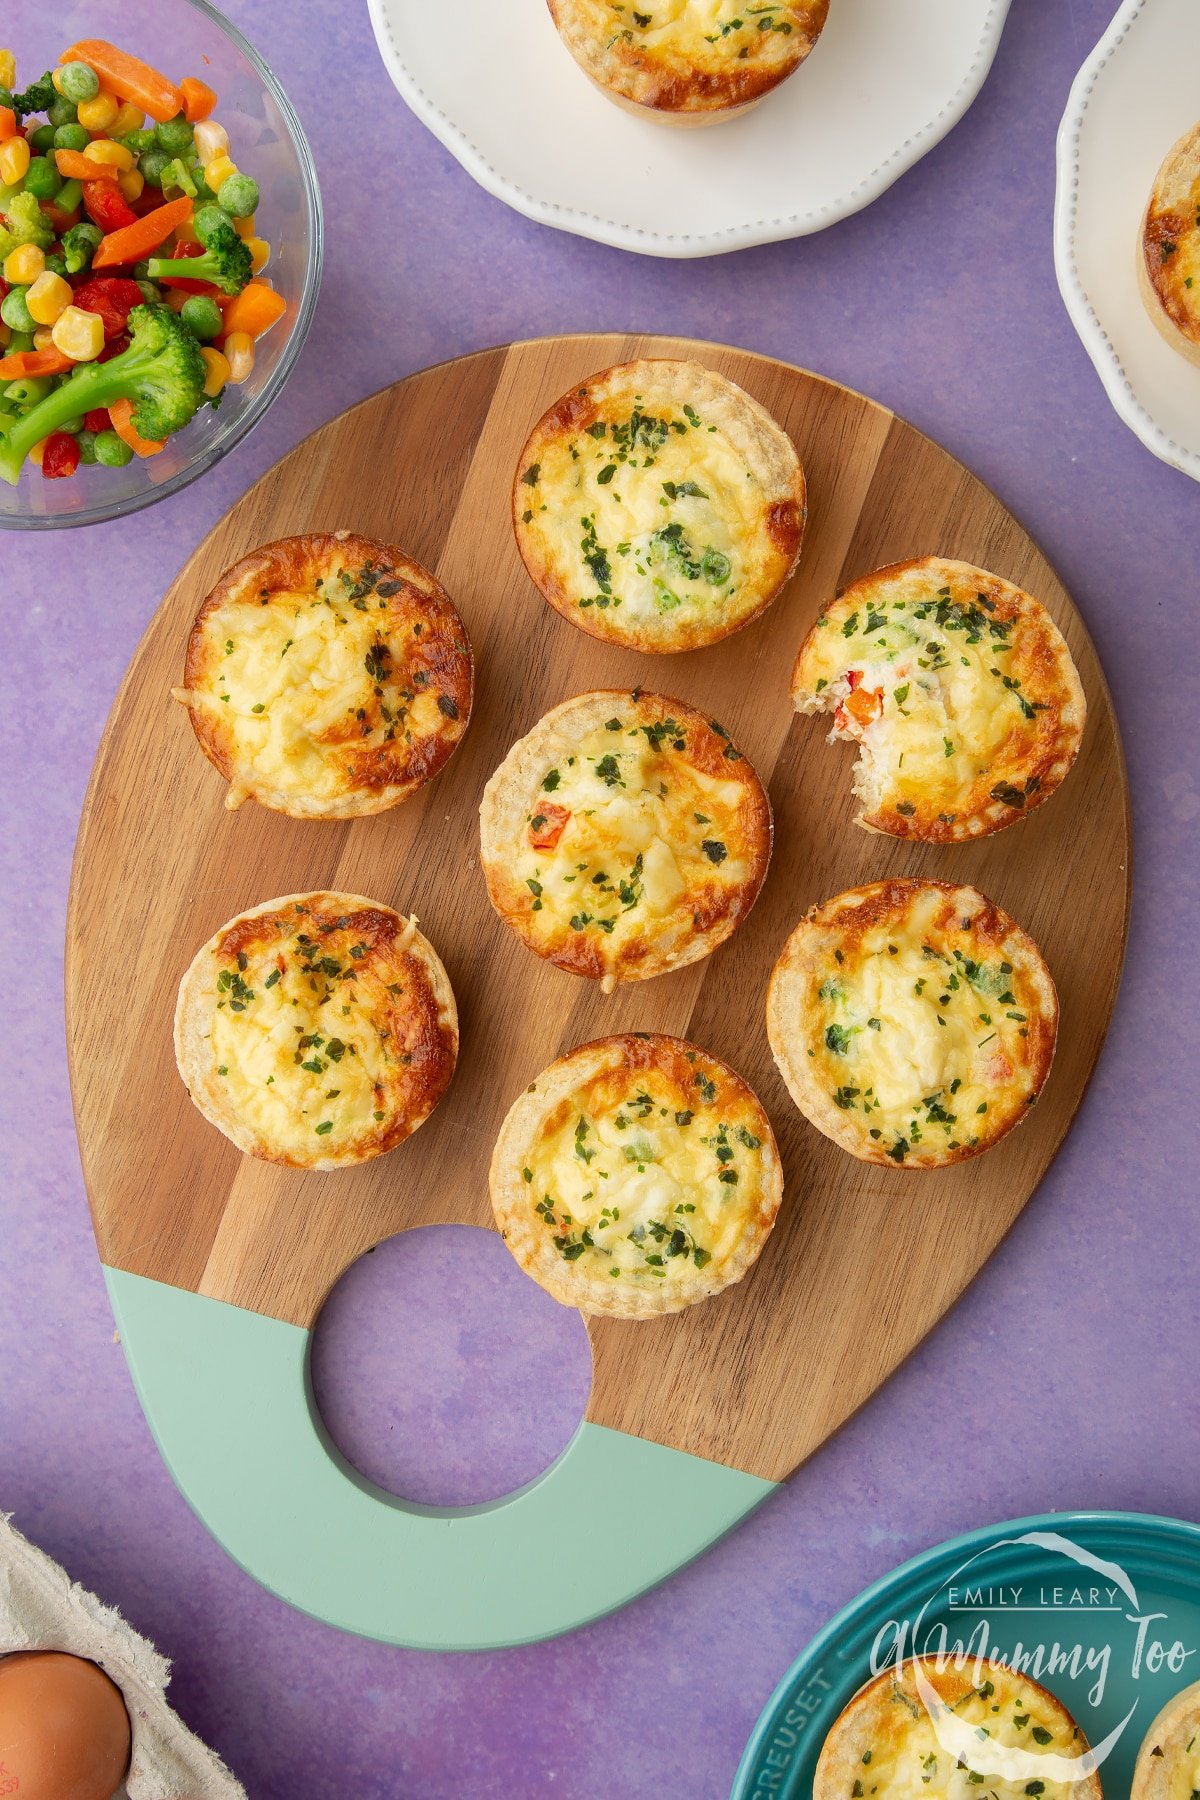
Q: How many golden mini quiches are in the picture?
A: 11